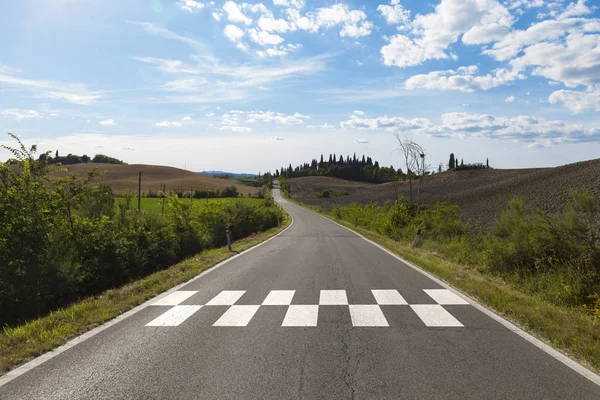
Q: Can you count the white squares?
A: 11